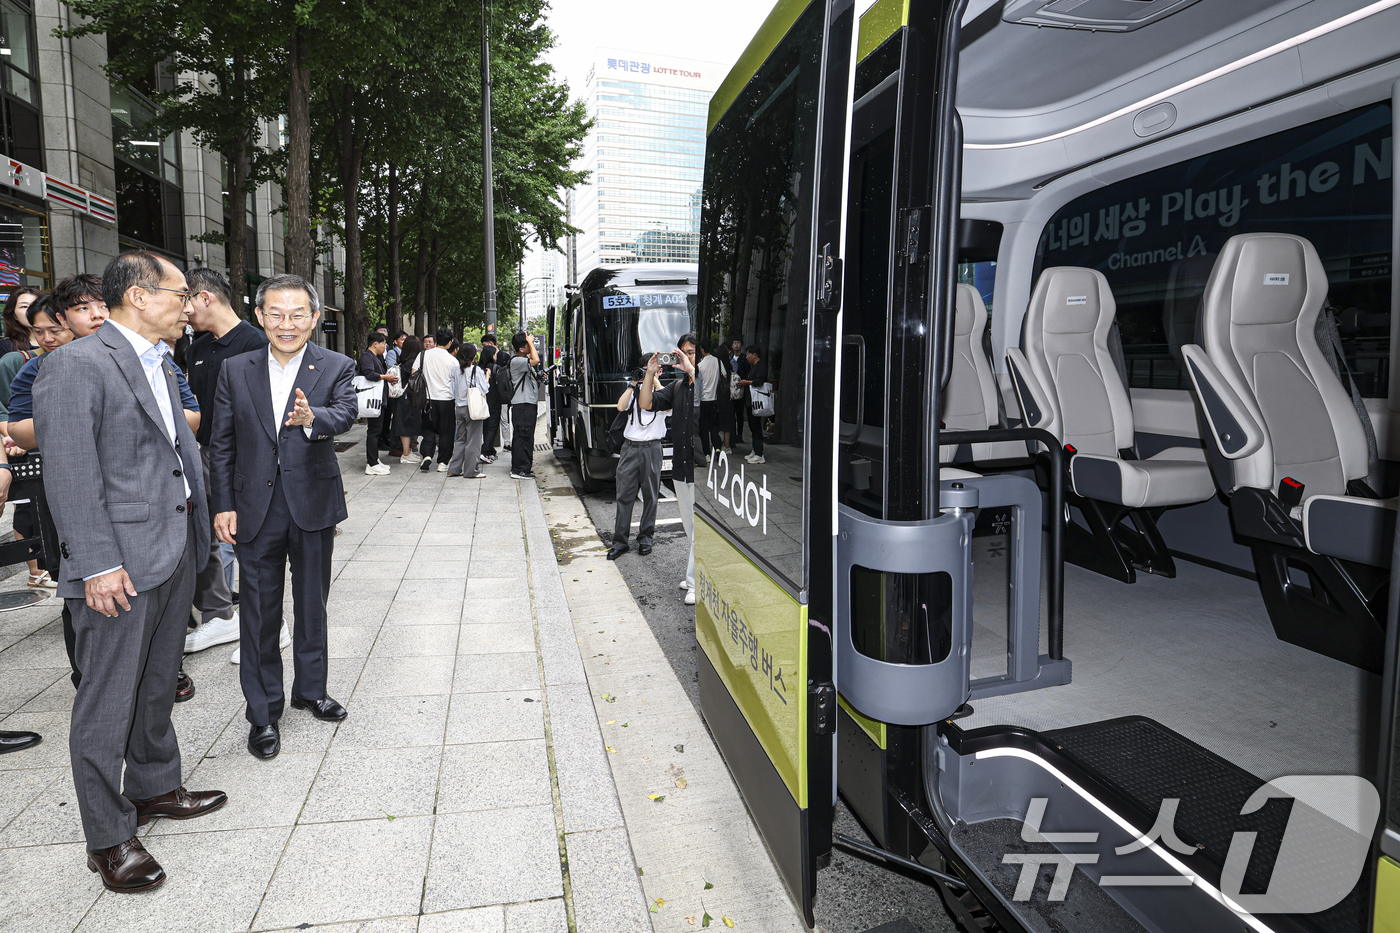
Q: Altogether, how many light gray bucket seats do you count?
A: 3